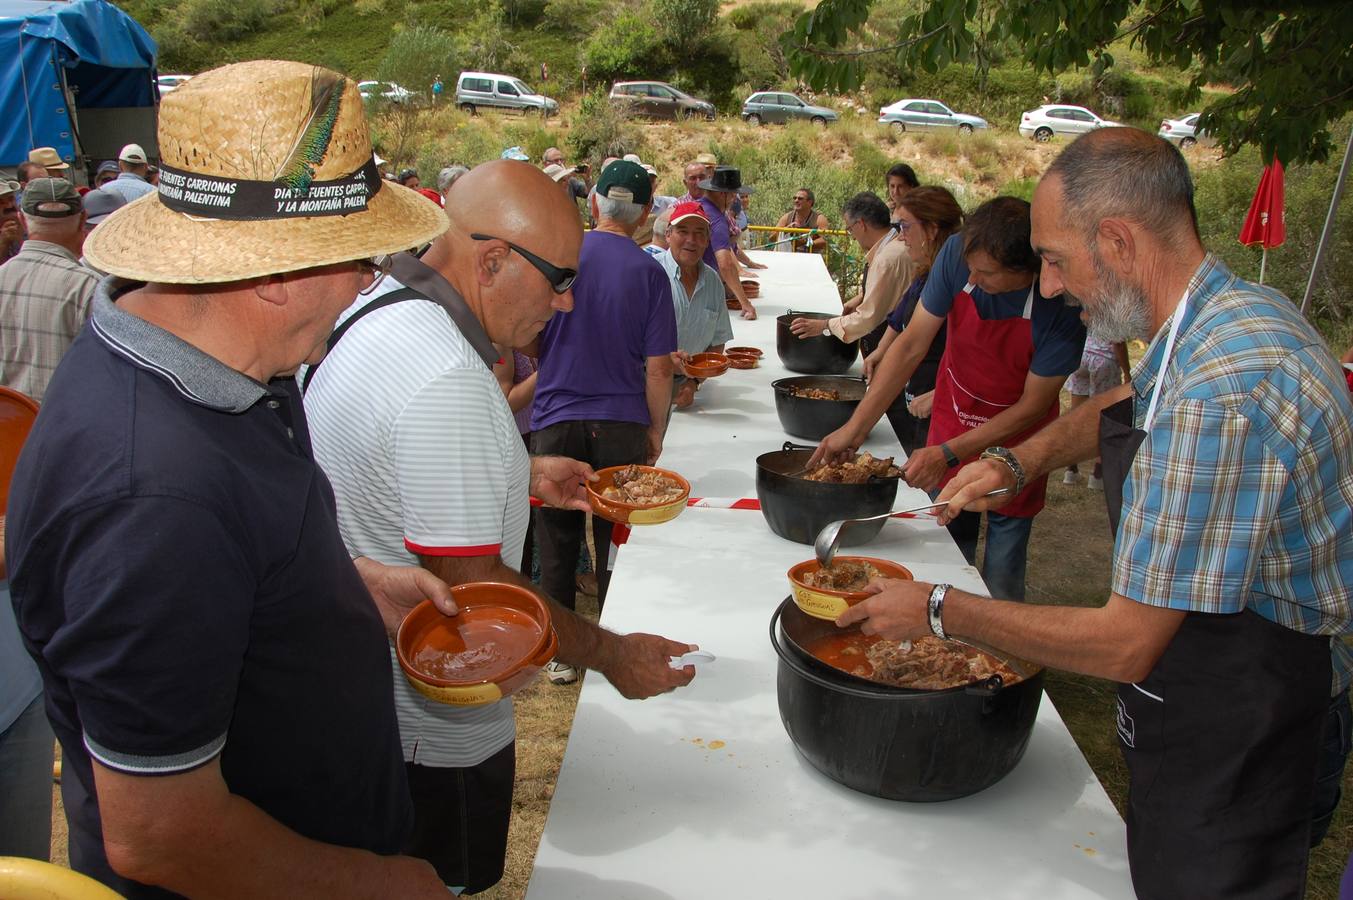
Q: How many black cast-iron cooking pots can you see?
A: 4